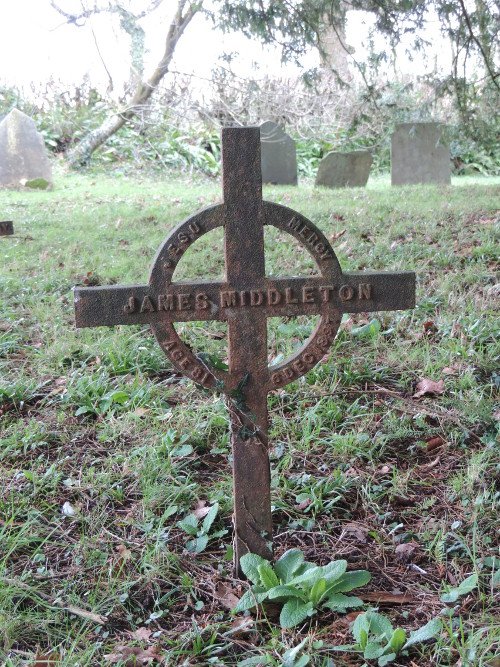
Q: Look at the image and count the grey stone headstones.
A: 4